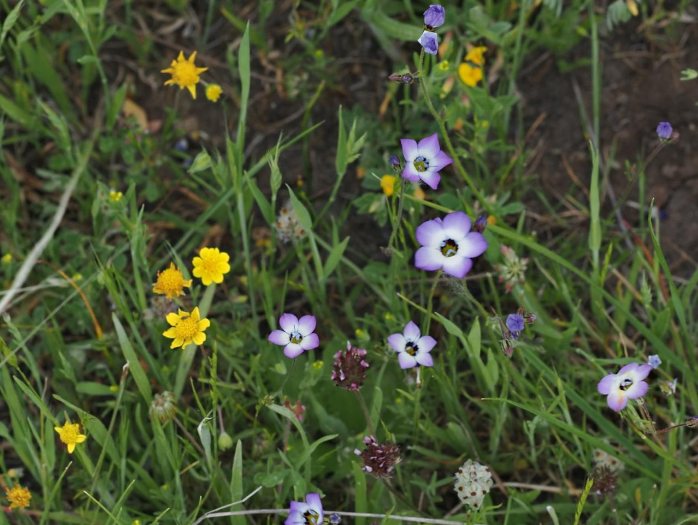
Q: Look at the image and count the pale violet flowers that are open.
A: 6